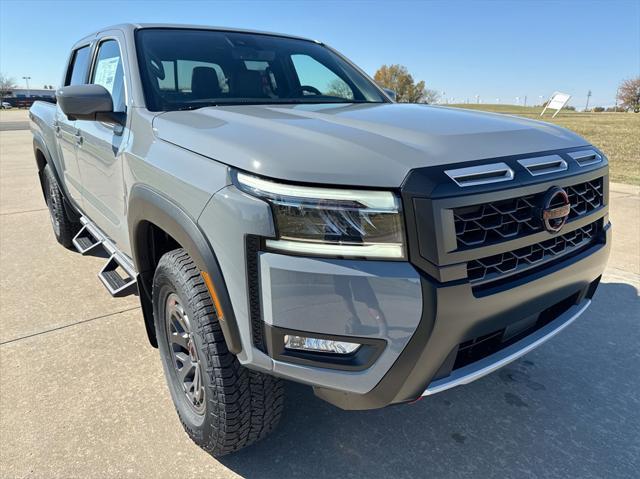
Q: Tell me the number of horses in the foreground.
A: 0